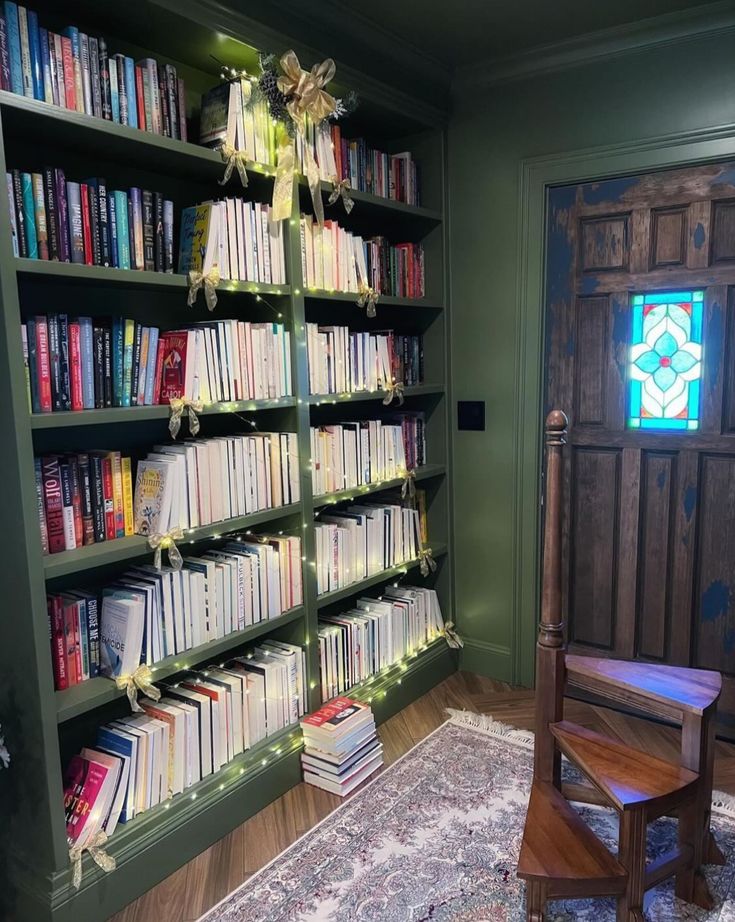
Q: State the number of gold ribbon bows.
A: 13